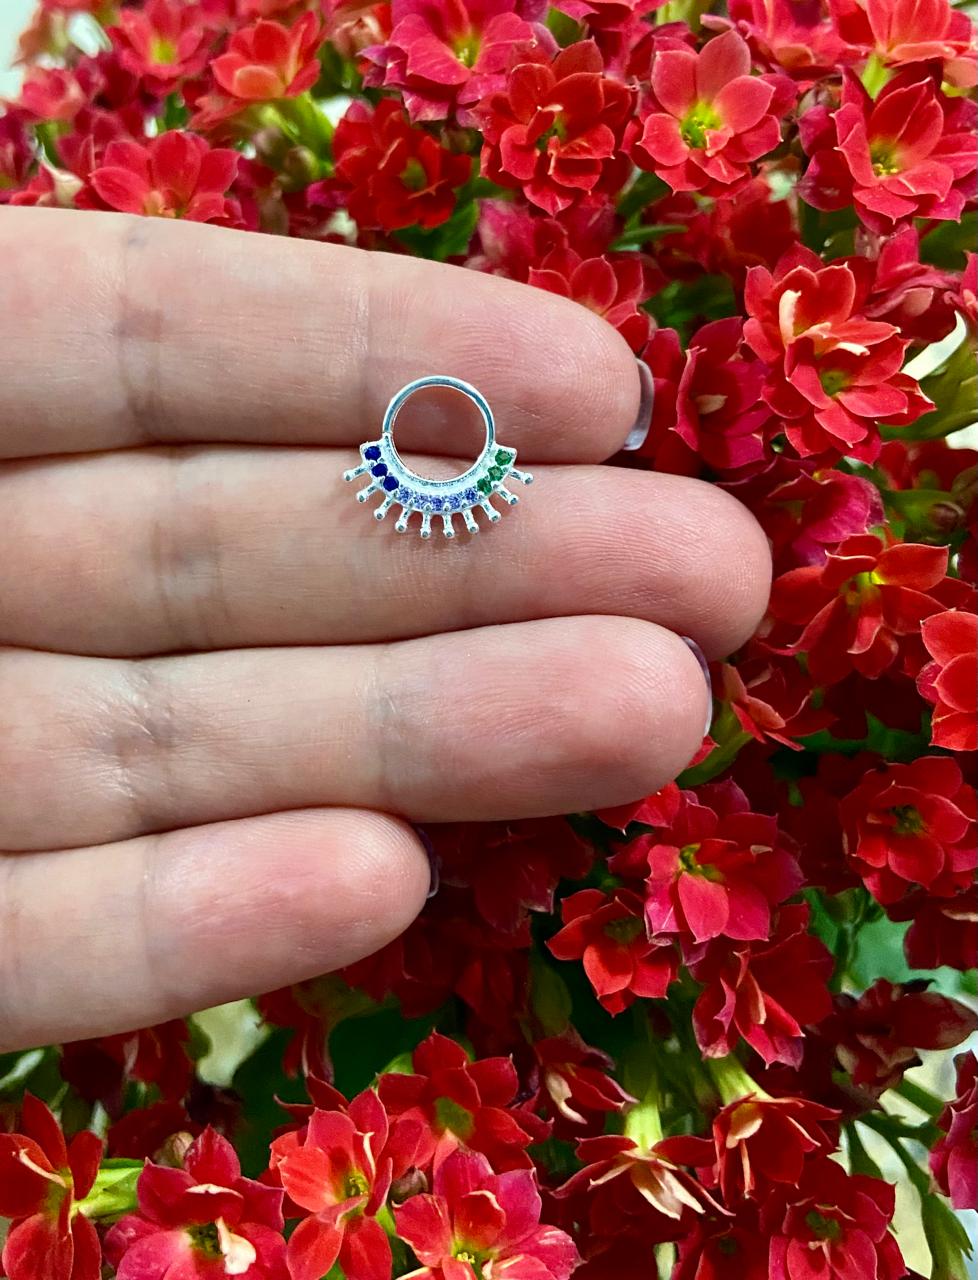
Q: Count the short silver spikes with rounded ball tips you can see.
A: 10